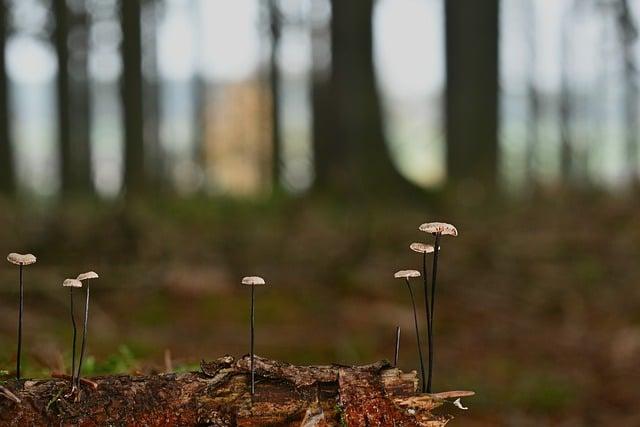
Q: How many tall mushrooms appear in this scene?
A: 7